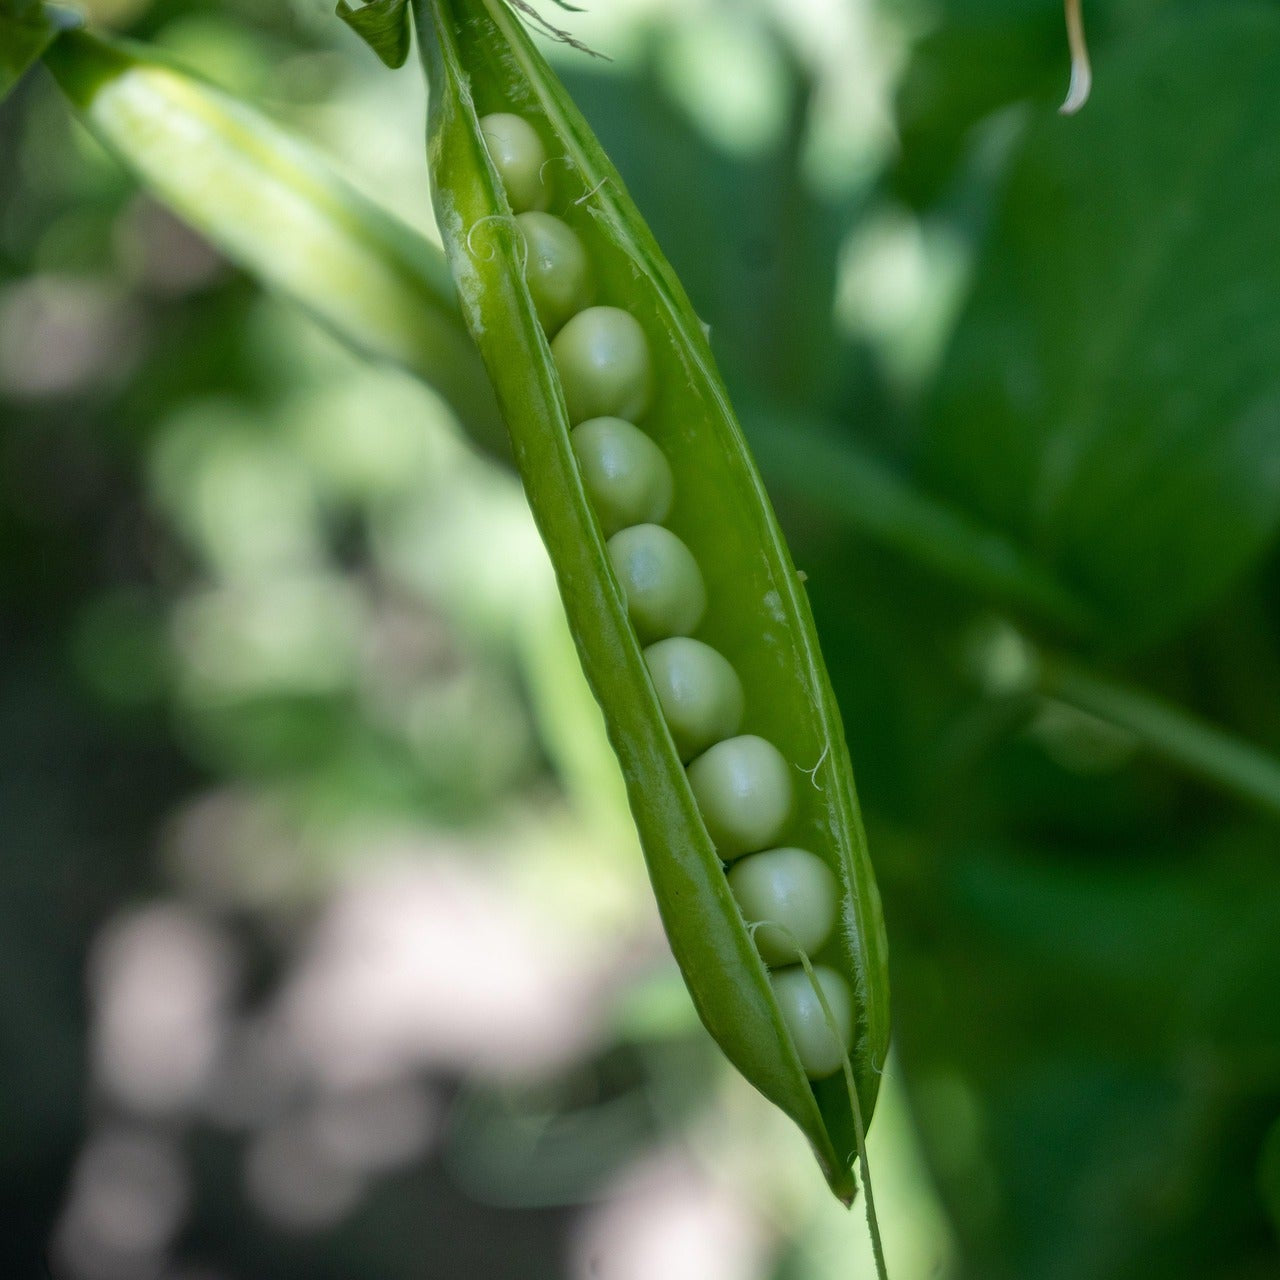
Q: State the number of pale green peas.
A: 9